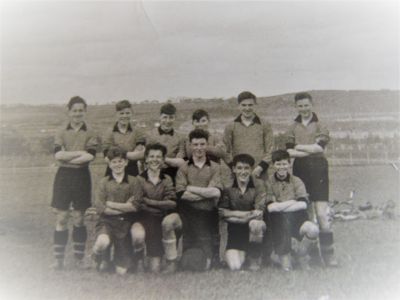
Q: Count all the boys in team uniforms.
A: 11